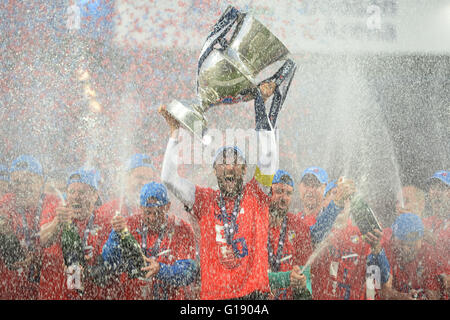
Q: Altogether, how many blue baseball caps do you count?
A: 11